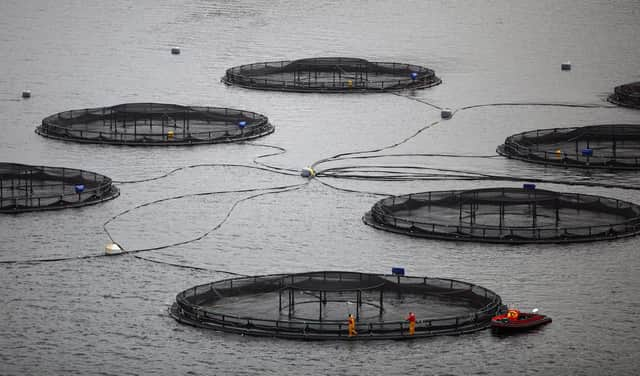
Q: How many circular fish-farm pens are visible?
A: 7